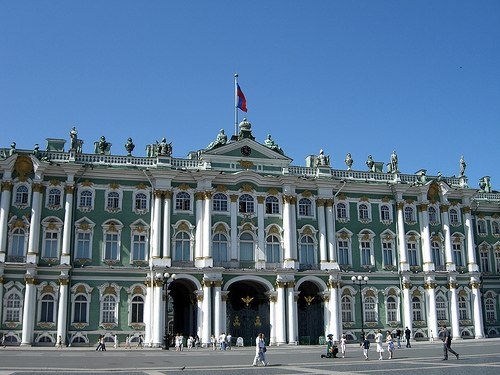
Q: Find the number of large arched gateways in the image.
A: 3